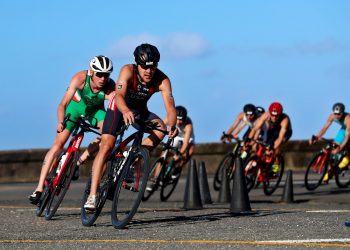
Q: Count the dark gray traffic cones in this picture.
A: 5